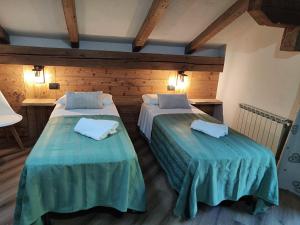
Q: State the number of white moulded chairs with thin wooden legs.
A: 1